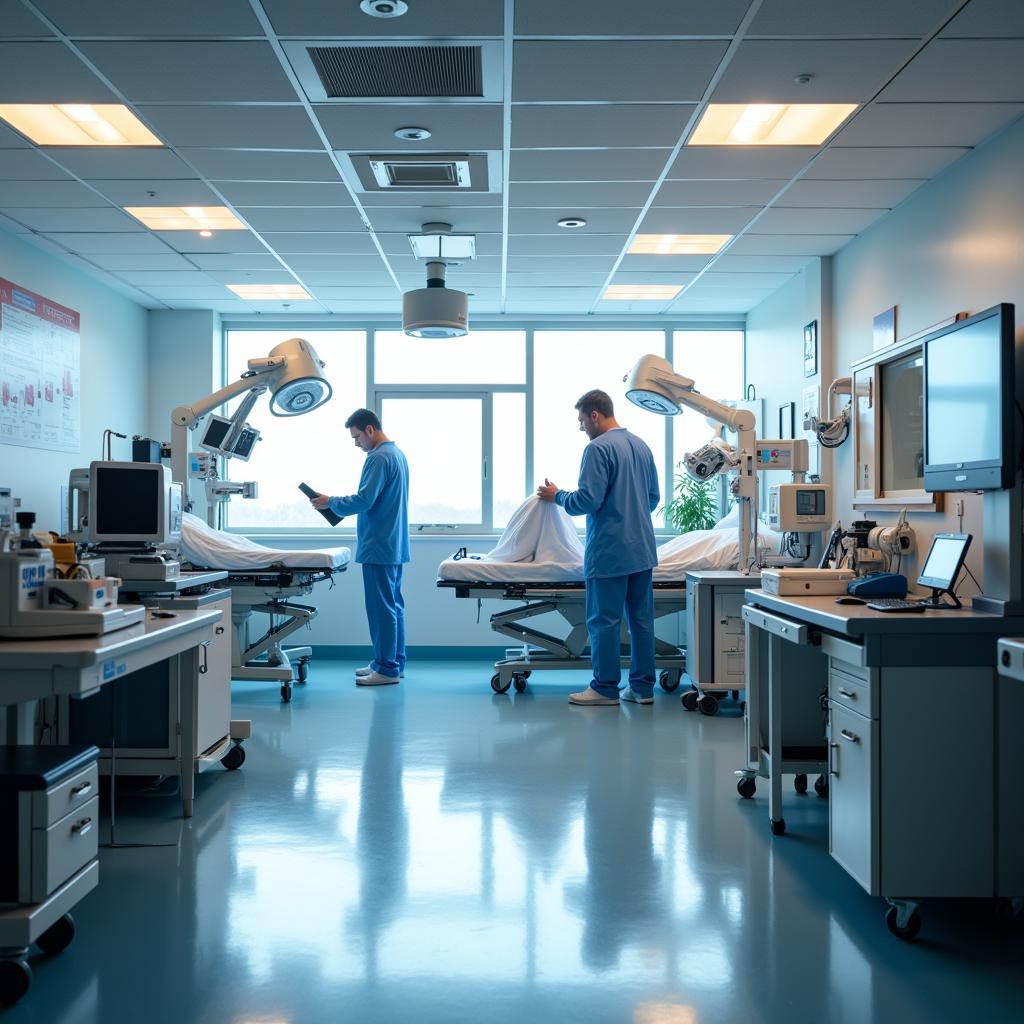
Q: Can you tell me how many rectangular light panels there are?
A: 6